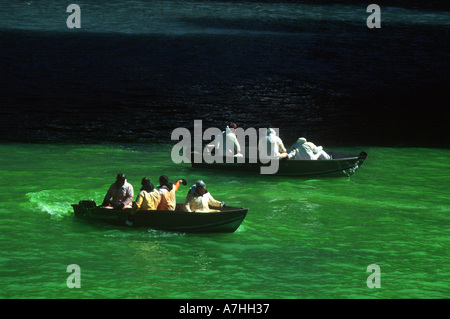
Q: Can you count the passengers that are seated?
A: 7